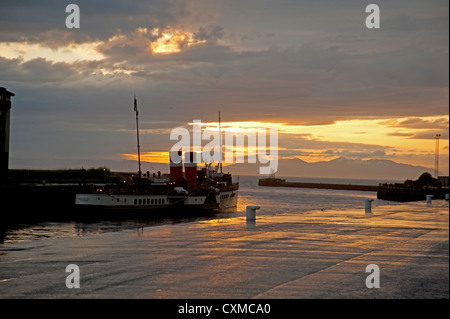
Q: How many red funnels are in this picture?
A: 2